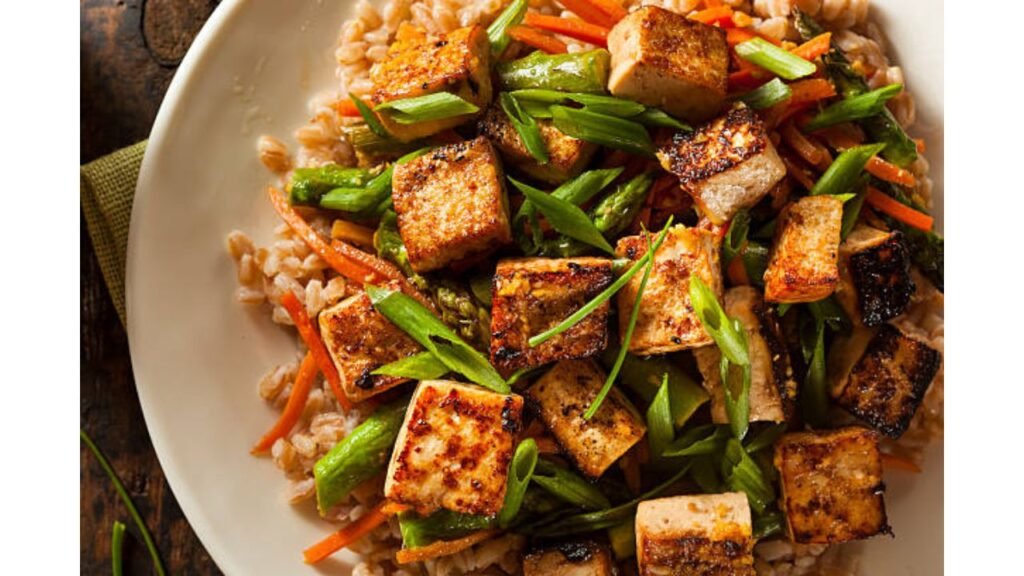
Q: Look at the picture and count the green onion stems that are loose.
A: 2